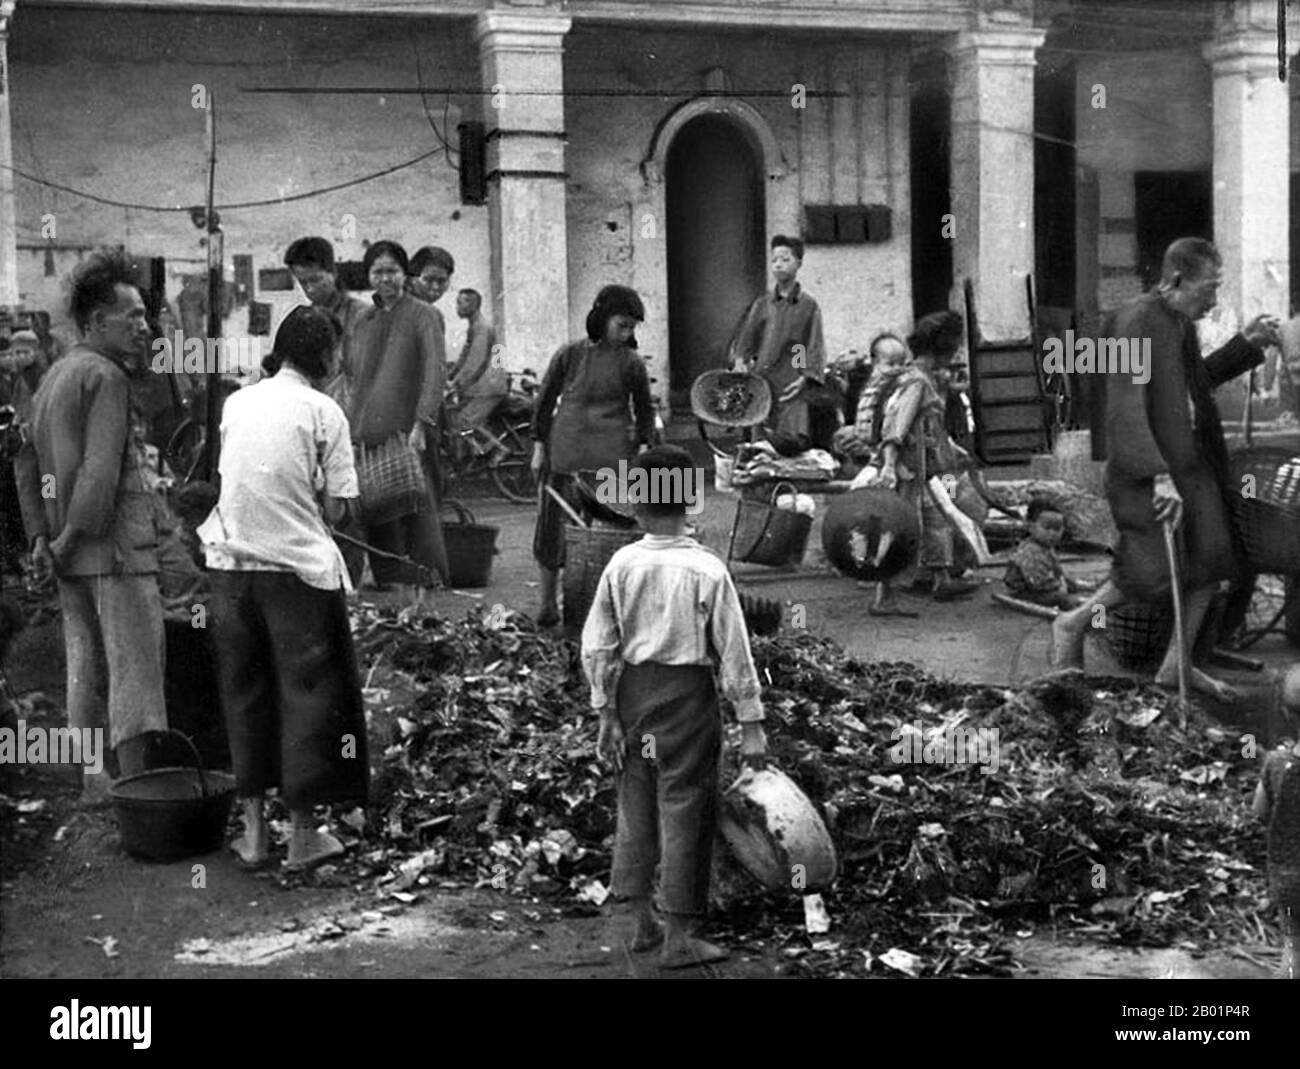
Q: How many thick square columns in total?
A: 3